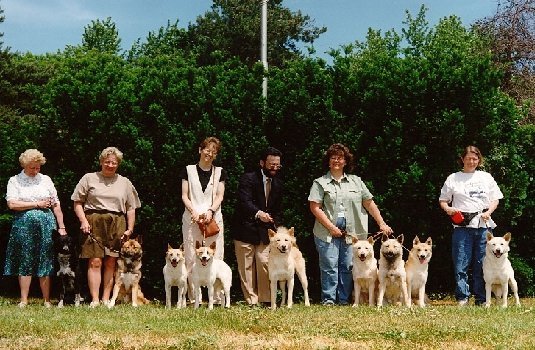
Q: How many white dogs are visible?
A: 7